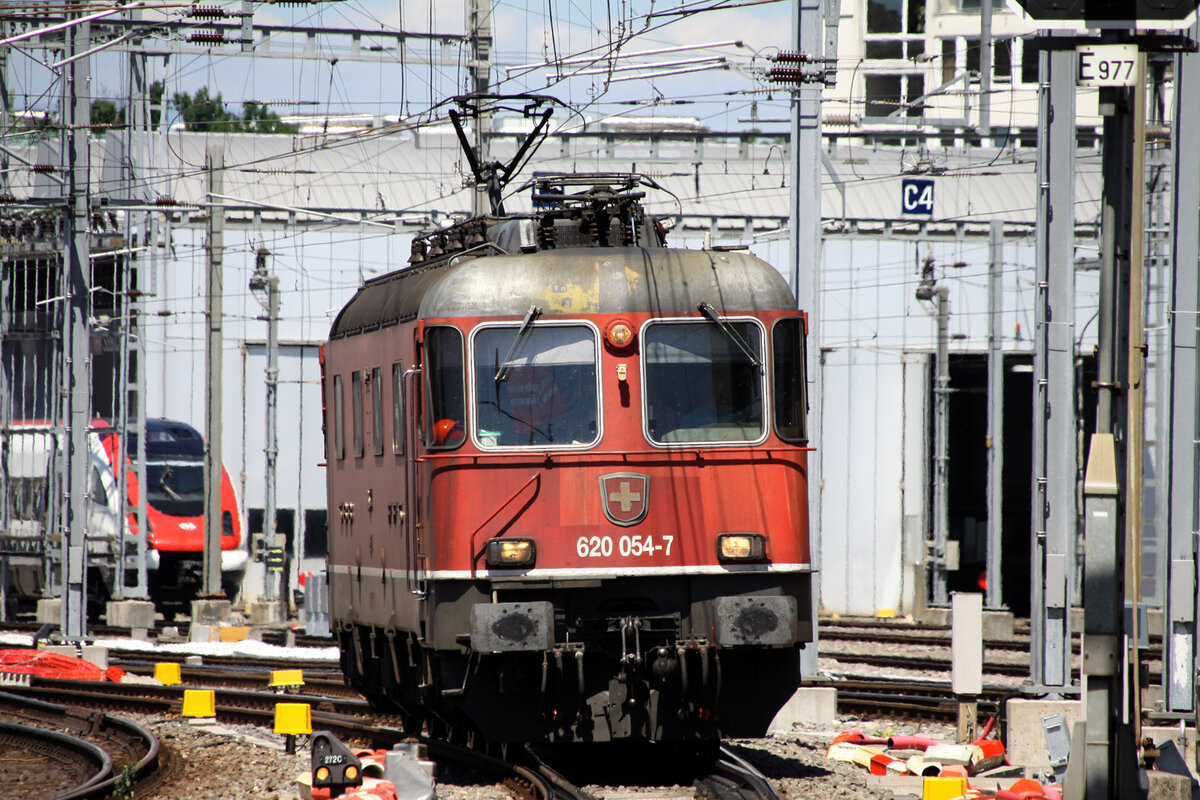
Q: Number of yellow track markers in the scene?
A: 5